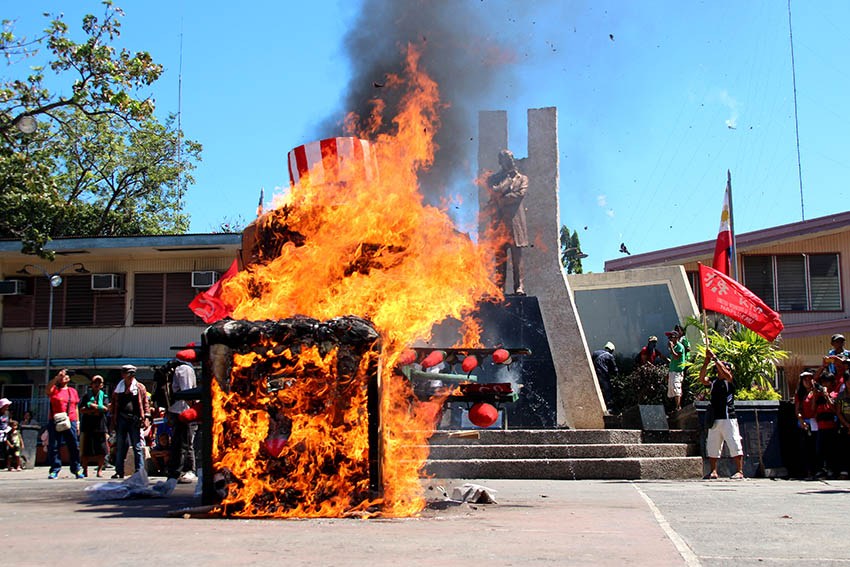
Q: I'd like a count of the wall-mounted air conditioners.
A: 3